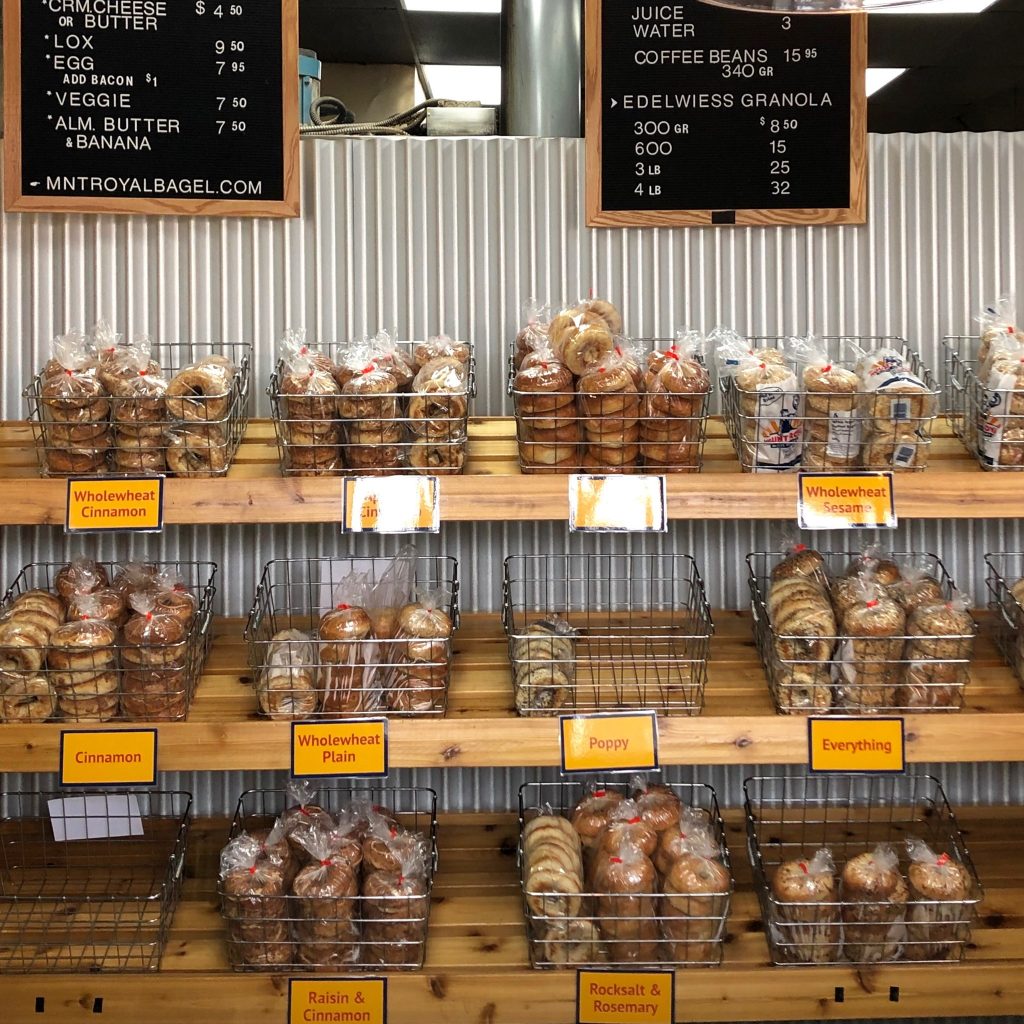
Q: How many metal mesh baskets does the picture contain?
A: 14